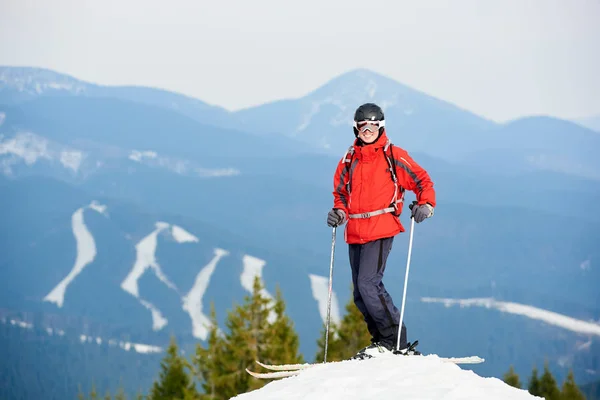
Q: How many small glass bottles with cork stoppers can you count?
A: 0